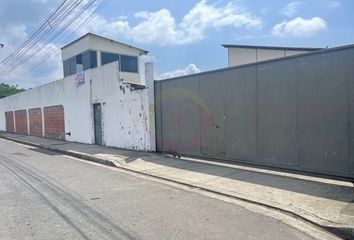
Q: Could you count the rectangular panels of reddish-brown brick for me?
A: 4